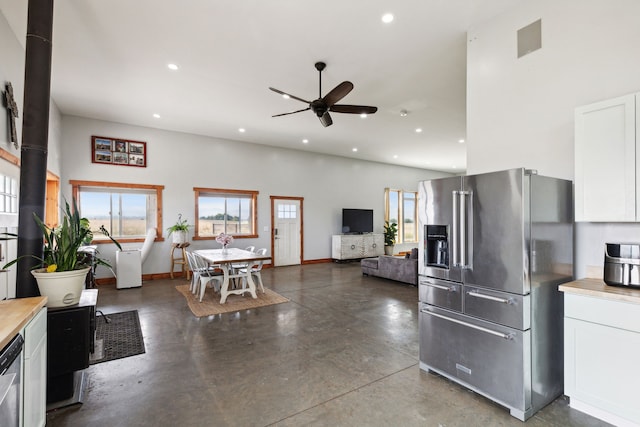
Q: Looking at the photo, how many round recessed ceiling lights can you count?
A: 12